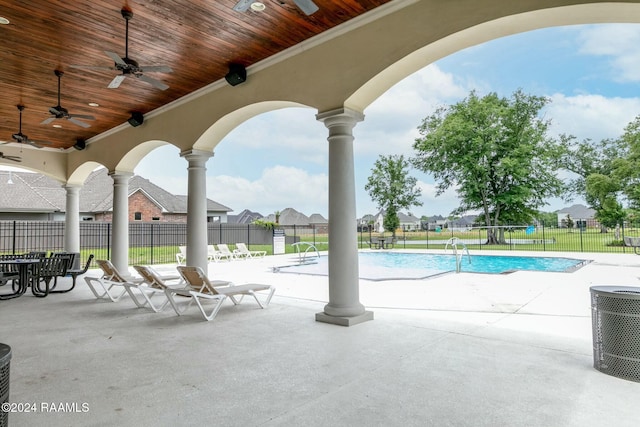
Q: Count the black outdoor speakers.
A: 3